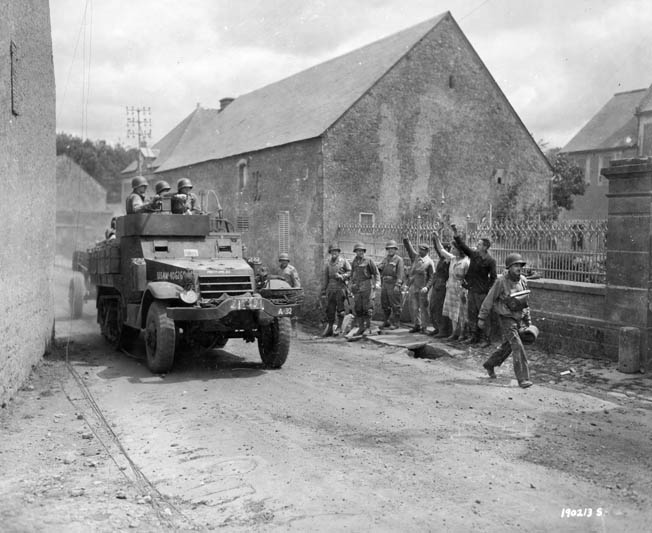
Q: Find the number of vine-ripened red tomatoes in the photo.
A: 0